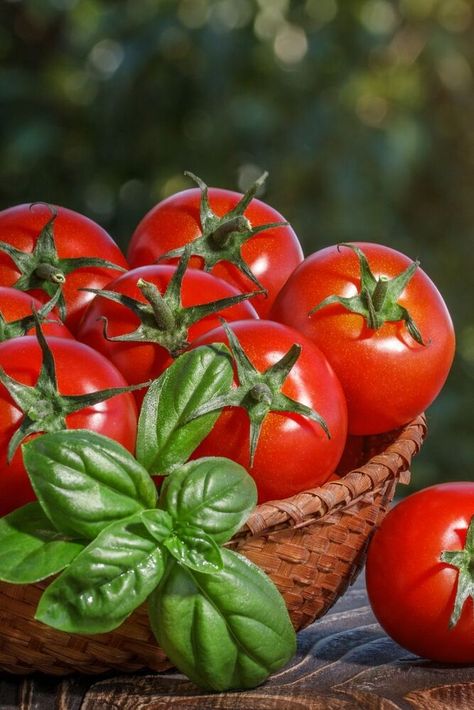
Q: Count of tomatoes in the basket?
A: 7